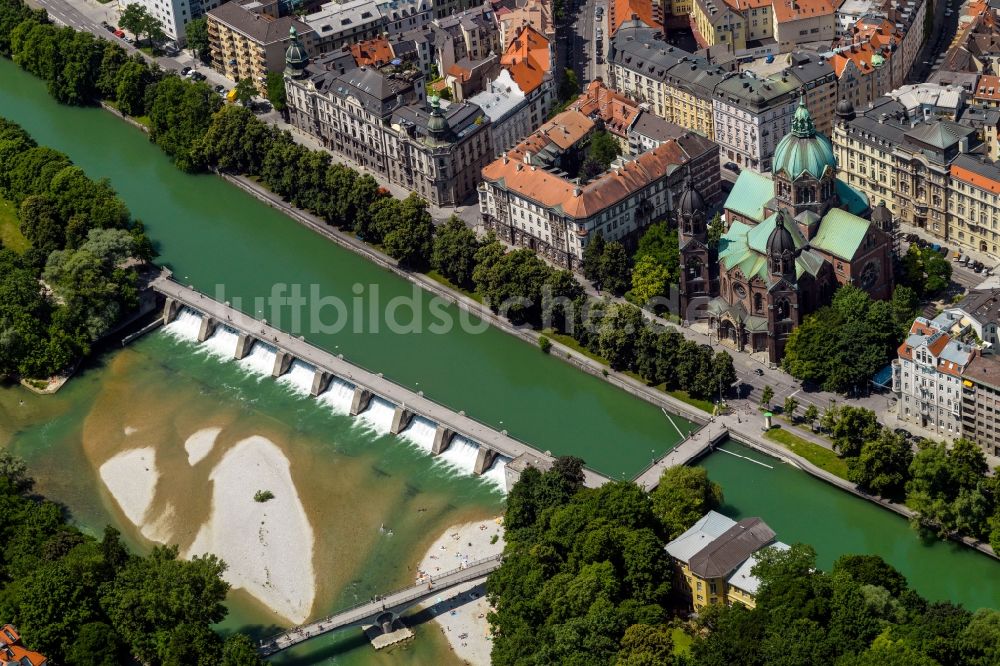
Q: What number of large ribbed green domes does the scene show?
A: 1